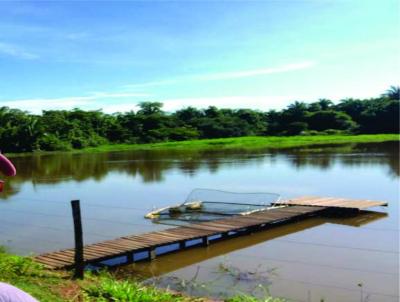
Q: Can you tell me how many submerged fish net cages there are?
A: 1